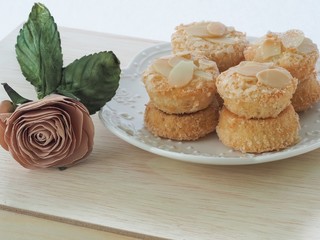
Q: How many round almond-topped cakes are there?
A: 4